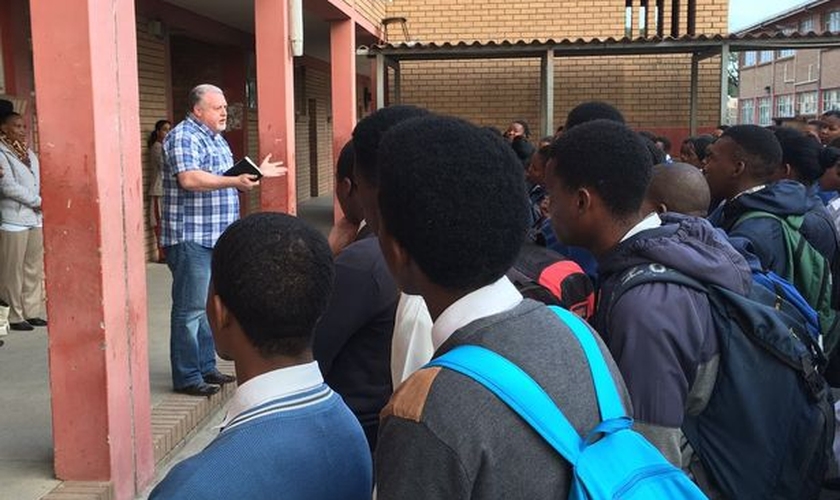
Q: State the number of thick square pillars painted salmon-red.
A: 3